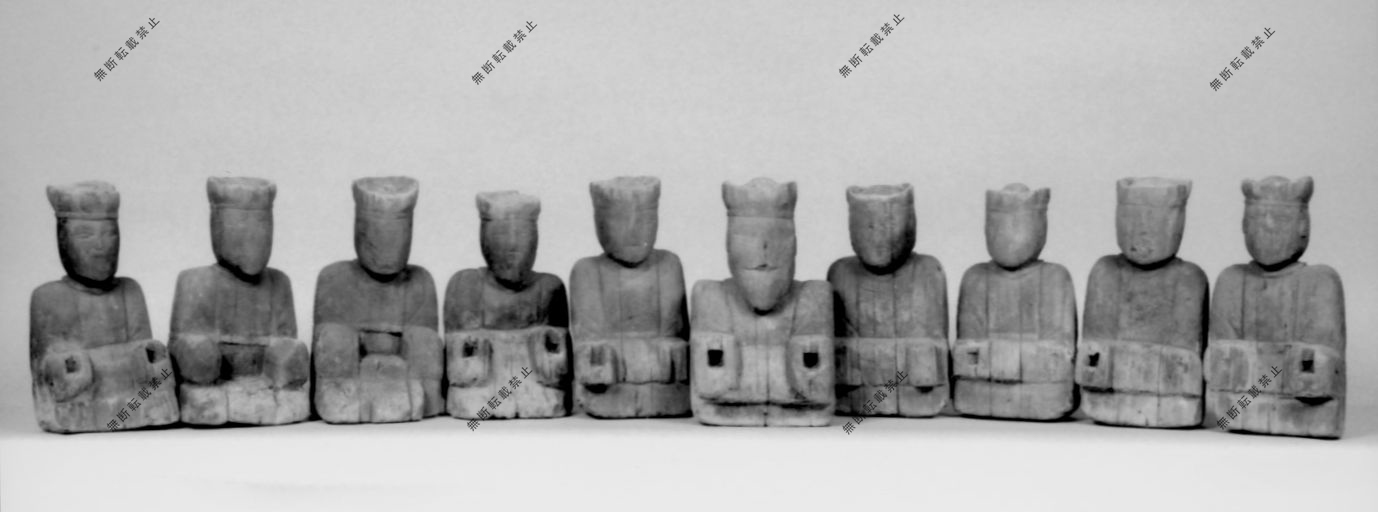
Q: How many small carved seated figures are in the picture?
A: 10